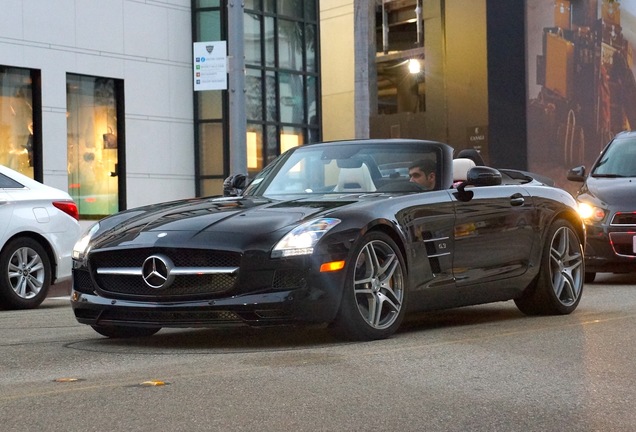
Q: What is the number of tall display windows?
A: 2